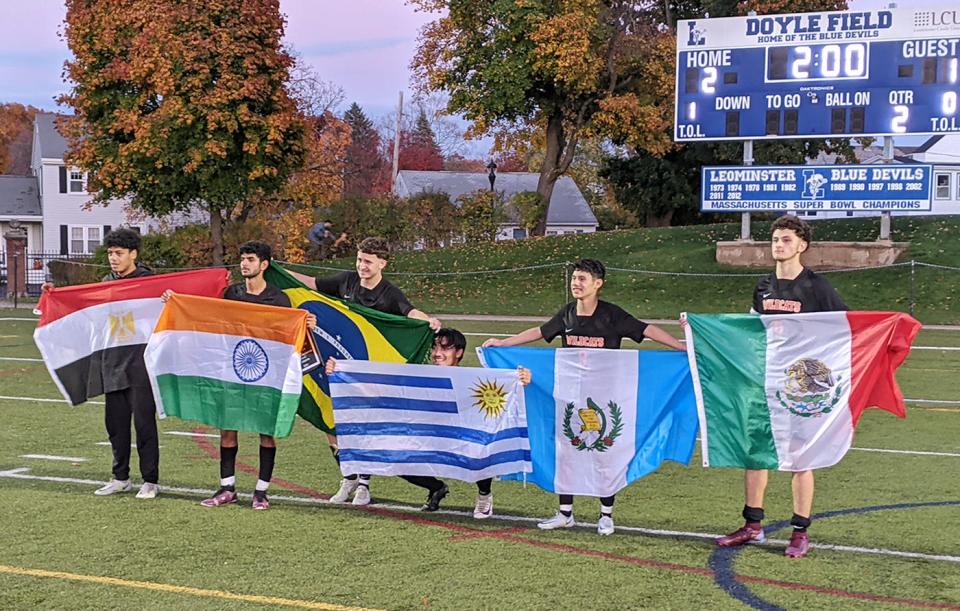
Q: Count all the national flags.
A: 6